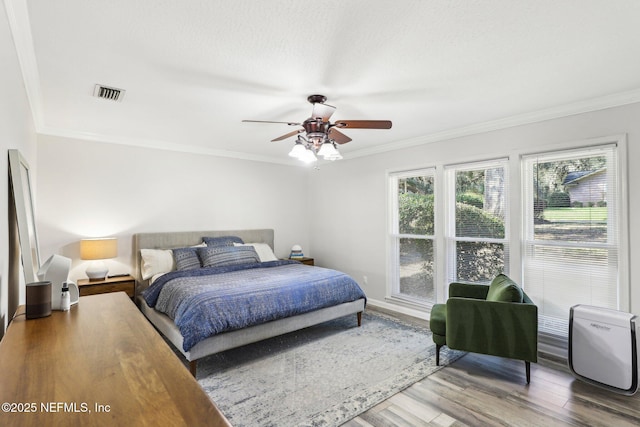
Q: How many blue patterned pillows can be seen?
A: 3